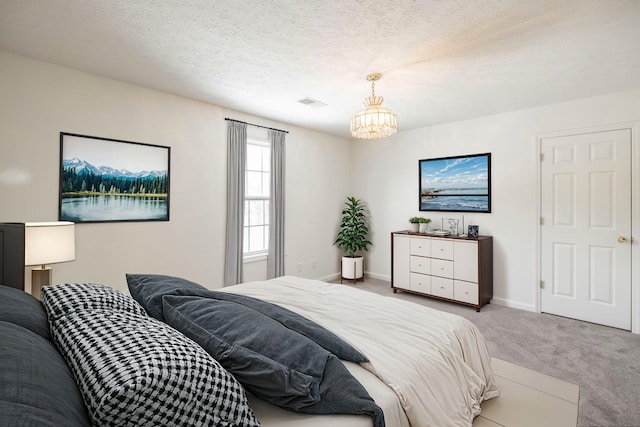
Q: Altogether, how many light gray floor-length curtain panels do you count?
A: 2